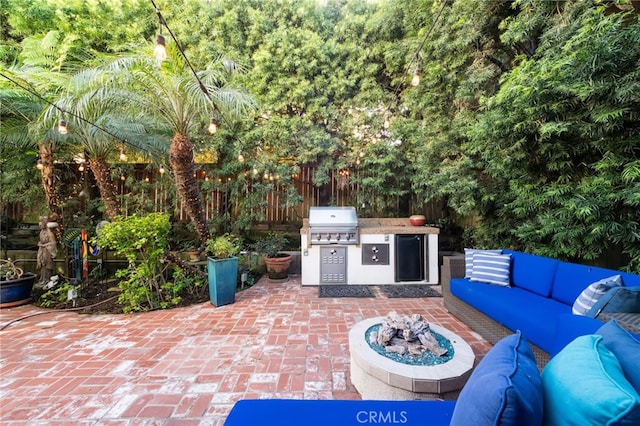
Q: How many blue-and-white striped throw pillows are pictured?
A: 3